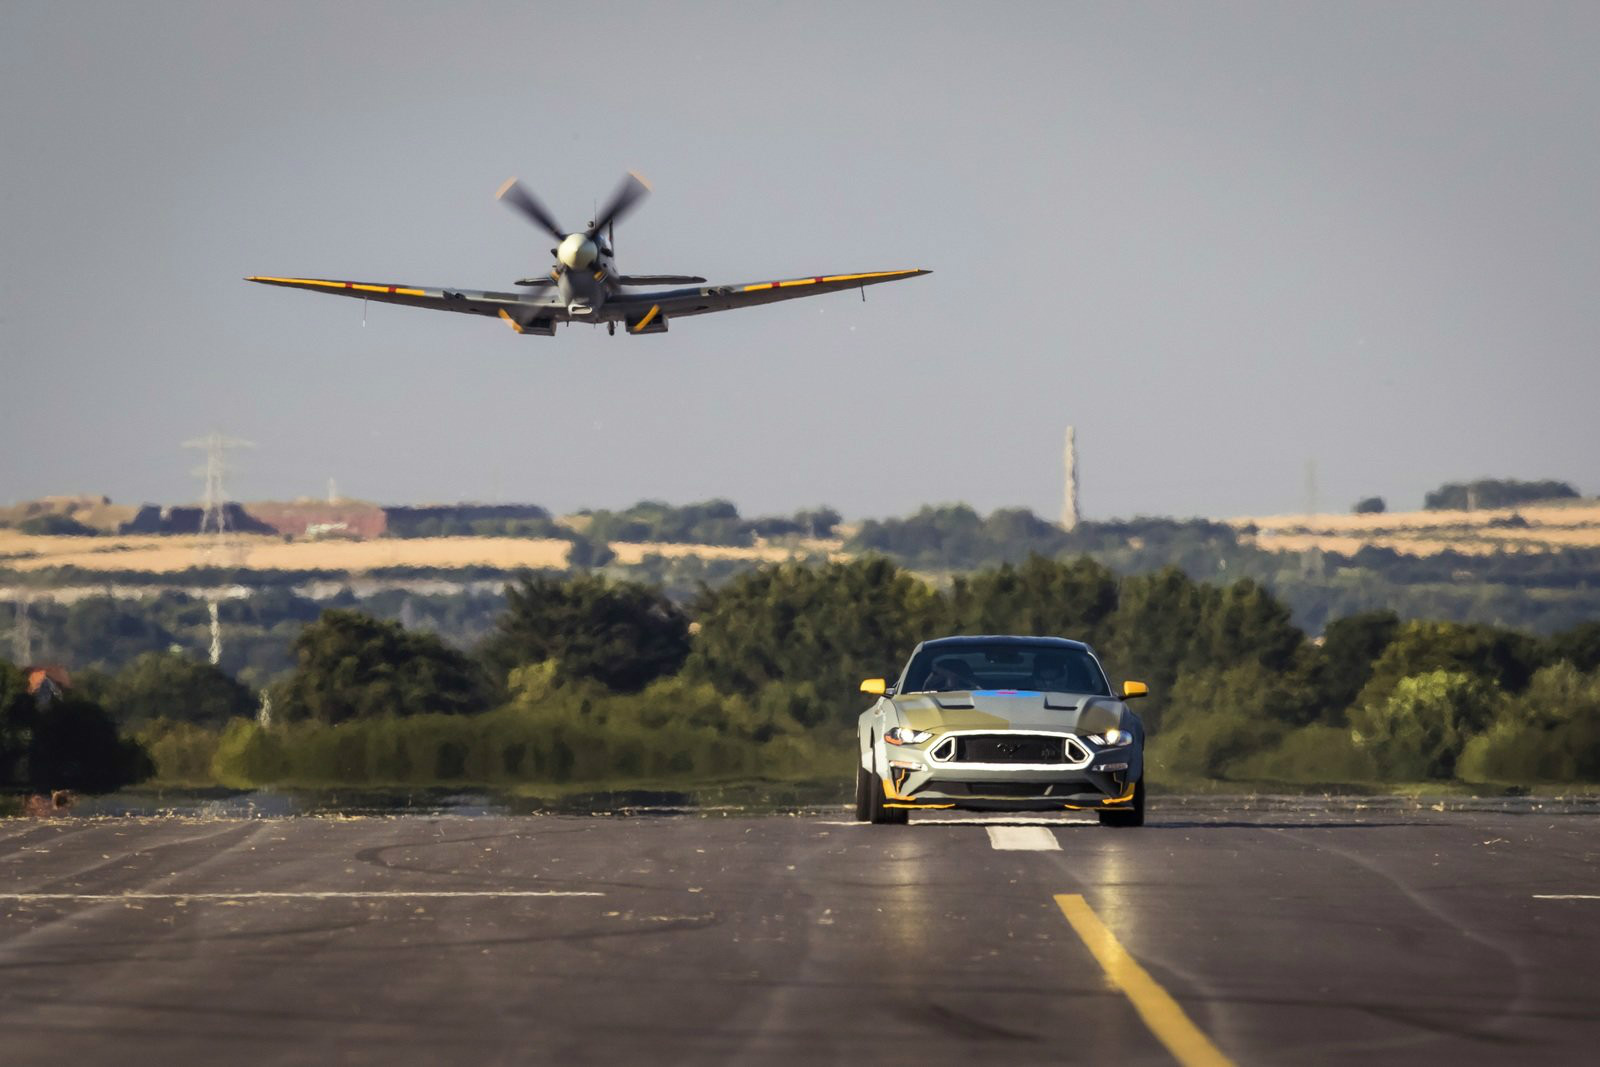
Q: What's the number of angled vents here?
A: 2